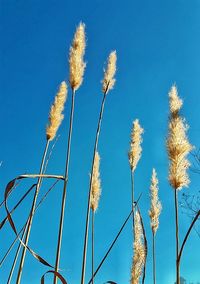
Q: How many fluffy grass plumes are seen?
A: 8